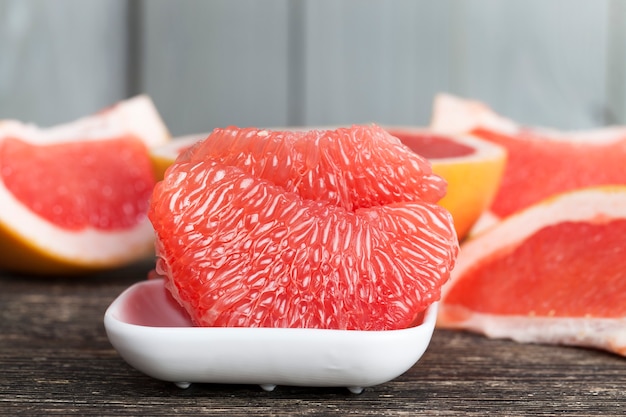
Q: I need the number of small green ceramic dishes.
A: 0